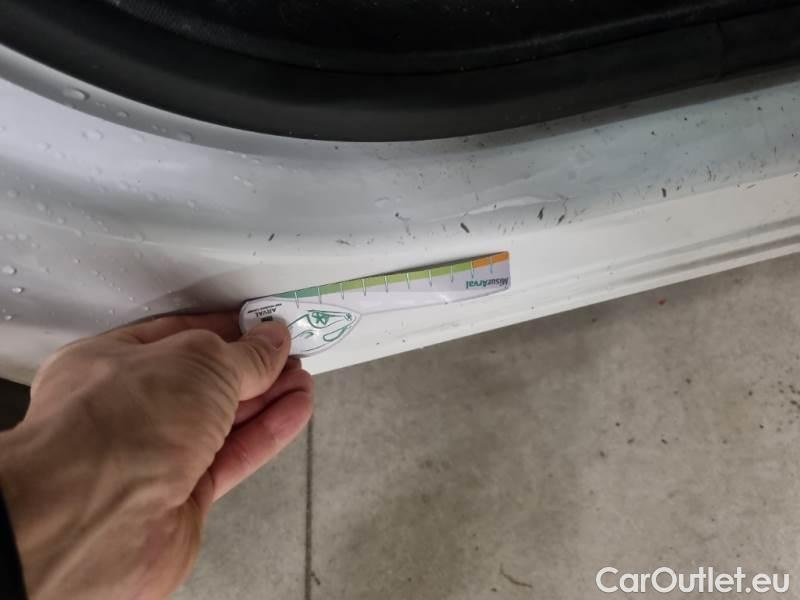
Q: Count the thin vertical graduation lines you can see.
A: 10